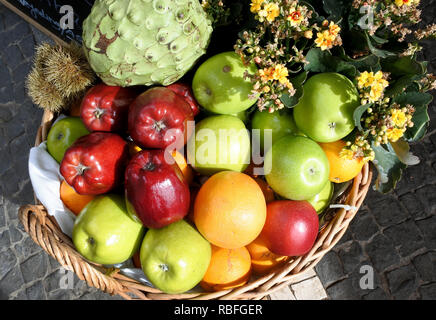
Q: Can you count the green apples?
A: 9